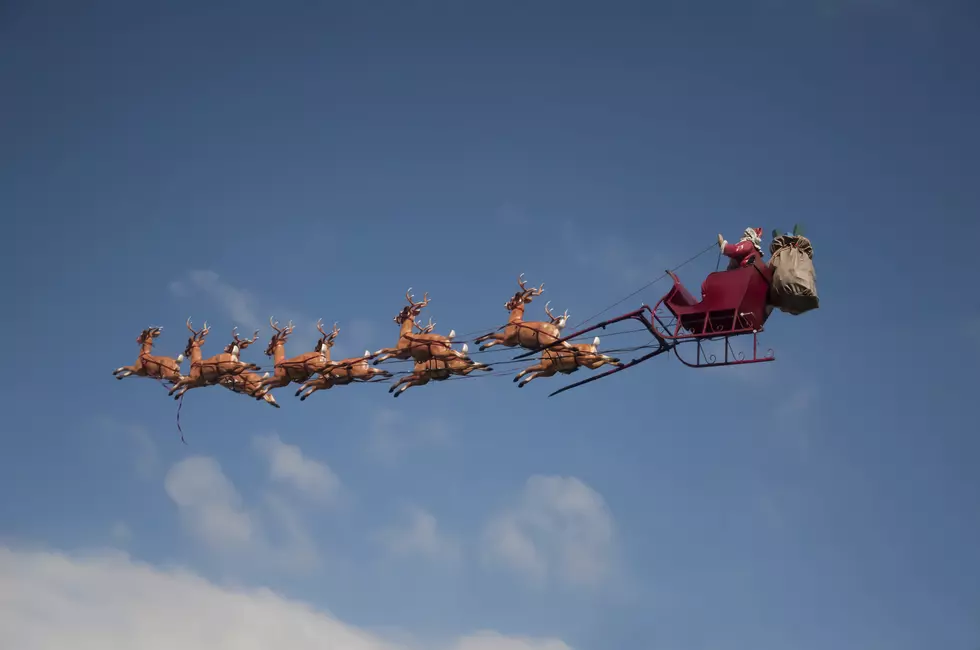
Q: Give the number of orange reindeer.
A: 9